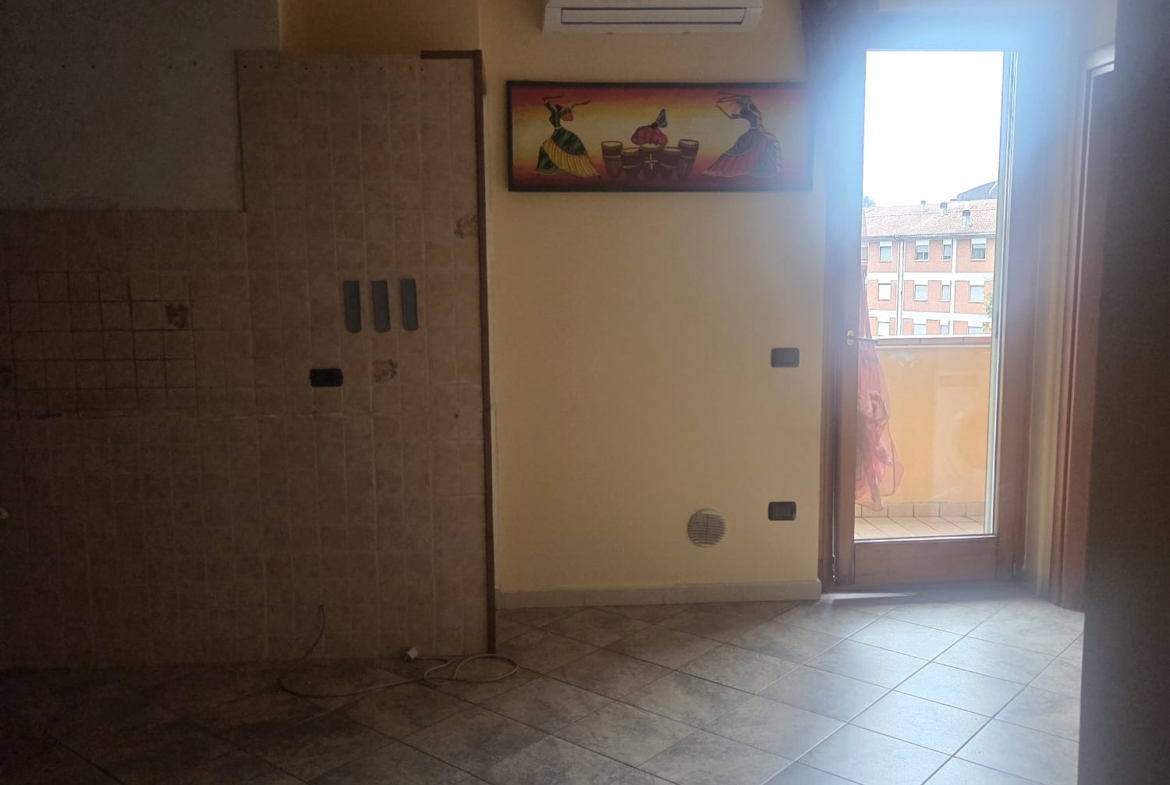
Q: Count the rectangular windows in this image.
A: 12